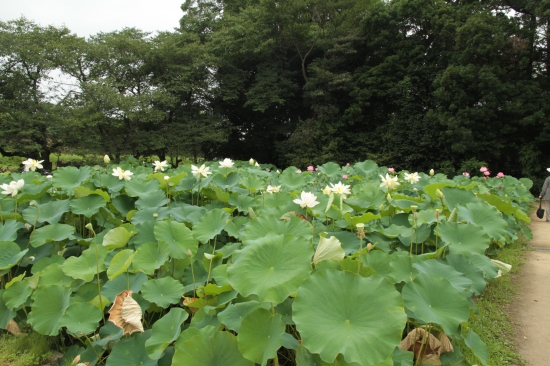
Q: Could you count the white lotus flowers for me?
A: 11